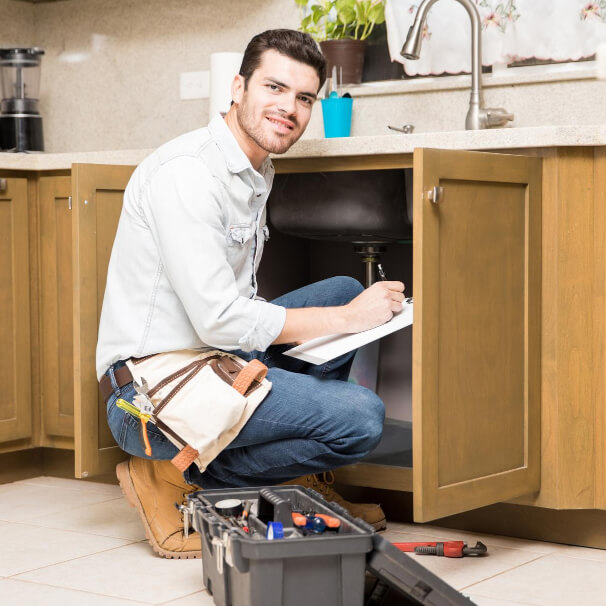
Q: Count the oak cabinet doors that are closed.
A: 2